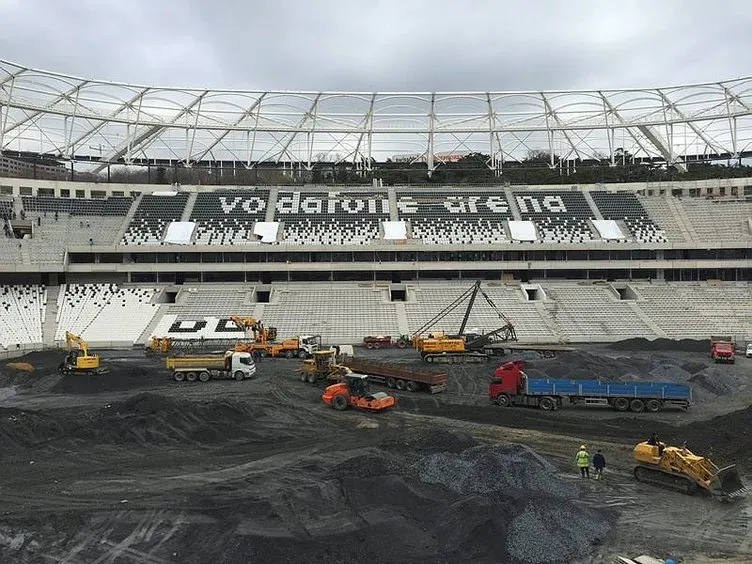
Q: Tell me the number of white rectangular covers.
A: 5